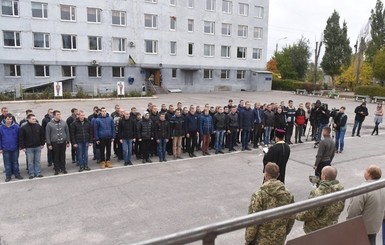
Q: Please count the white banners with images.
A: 2